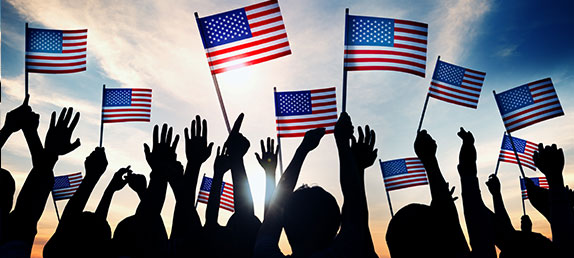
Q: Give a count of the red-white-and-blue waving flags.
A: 12